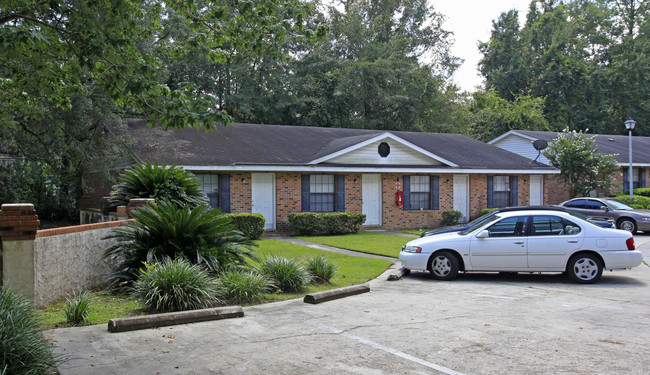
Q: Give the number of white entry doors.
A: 4